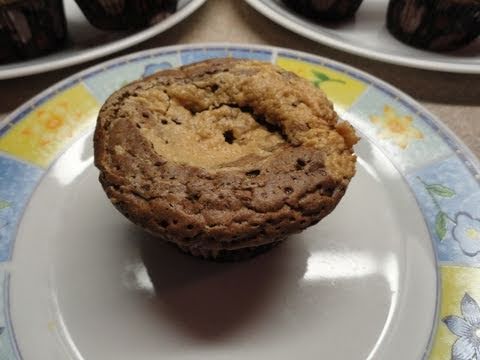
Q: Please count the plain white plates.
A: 2